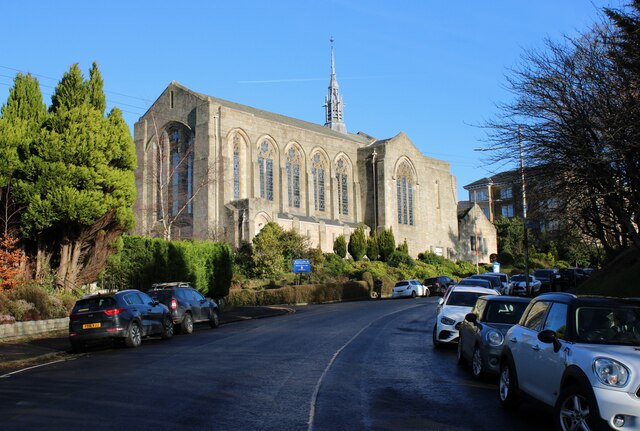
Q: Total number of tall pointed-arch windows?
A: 7